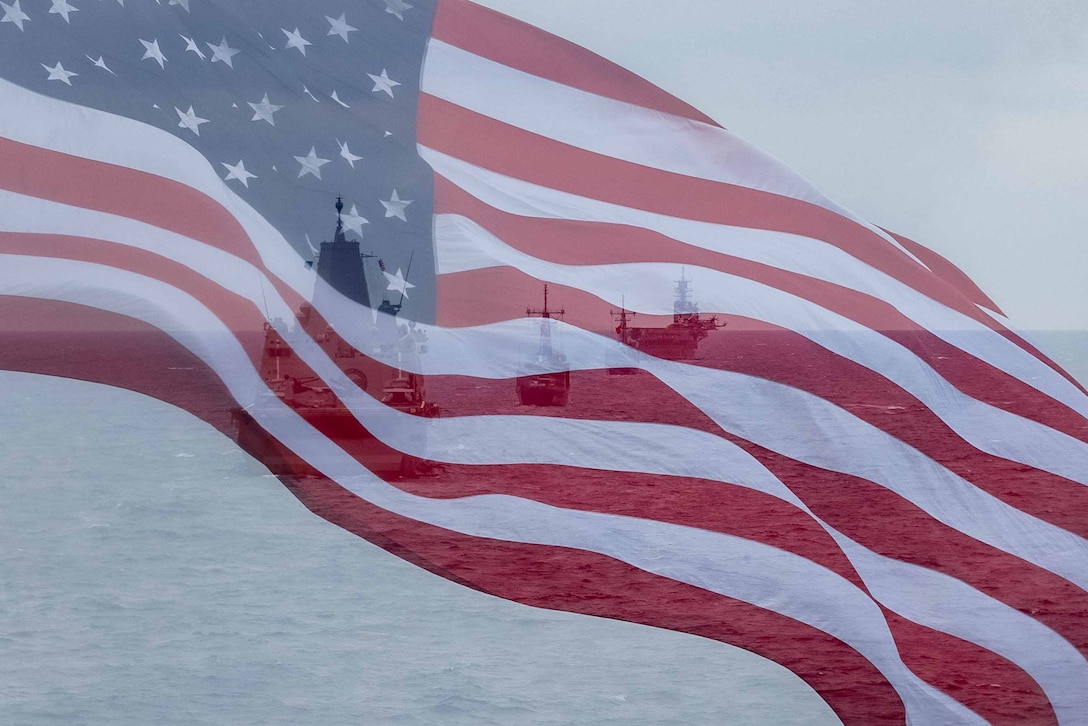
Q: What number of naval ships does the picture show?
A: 4